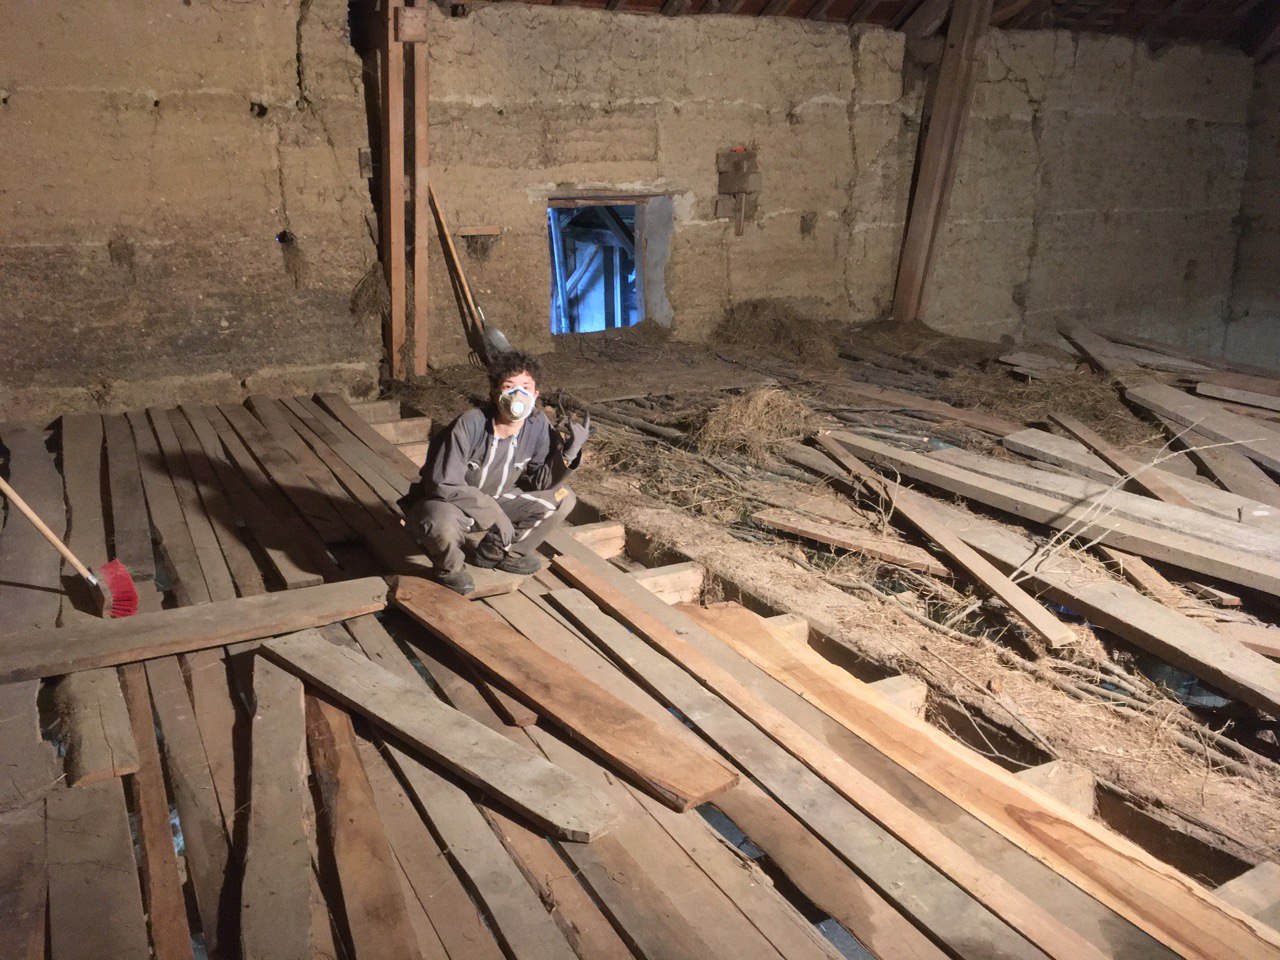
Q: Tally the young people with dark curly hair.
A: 1